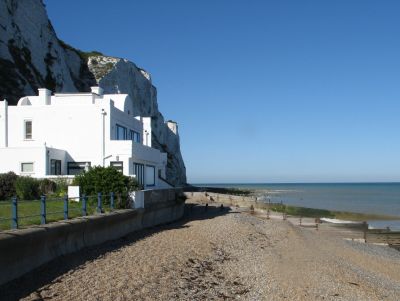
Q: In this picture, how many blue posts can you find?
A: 6